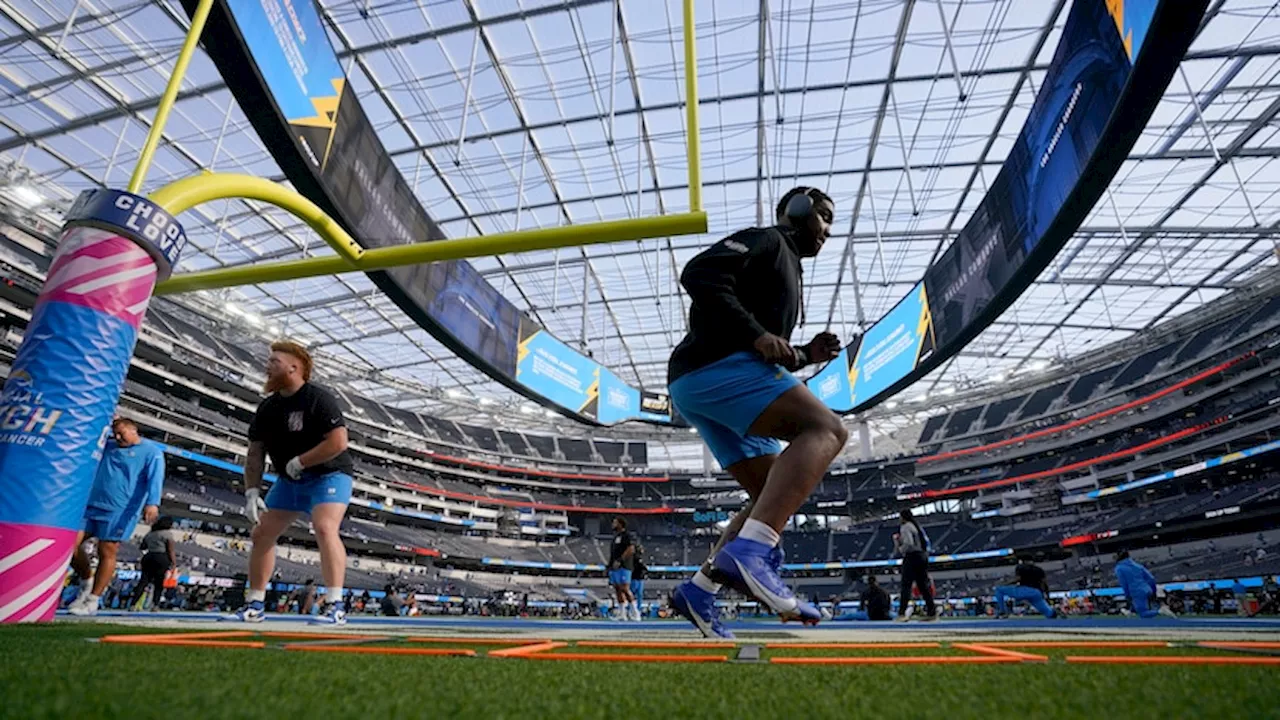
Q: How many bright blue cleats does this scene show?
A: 2